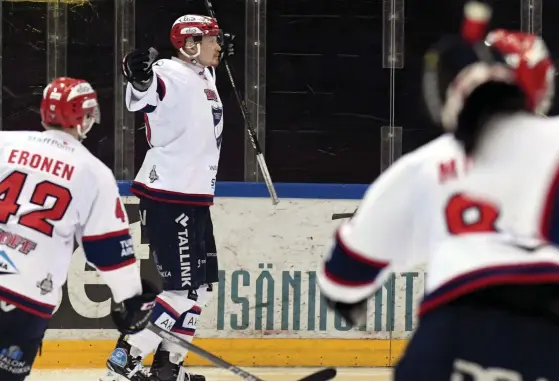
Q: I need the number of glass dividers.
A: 5